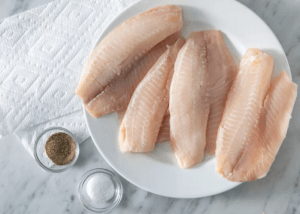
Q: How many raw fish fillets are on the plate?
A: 4